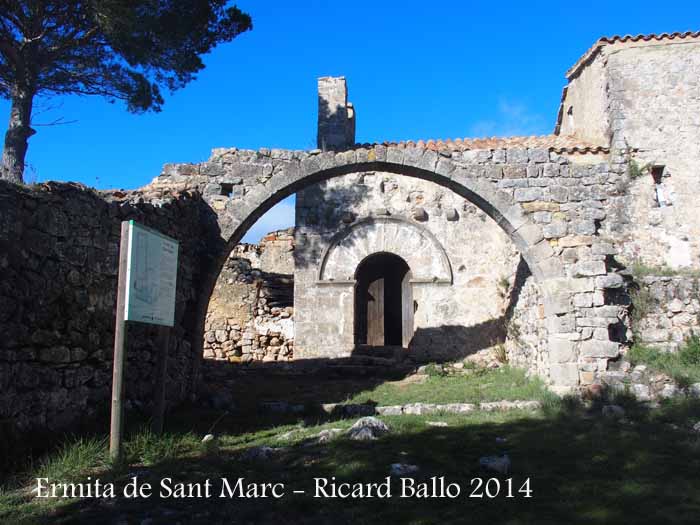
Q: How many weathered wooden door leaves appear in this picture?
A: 2